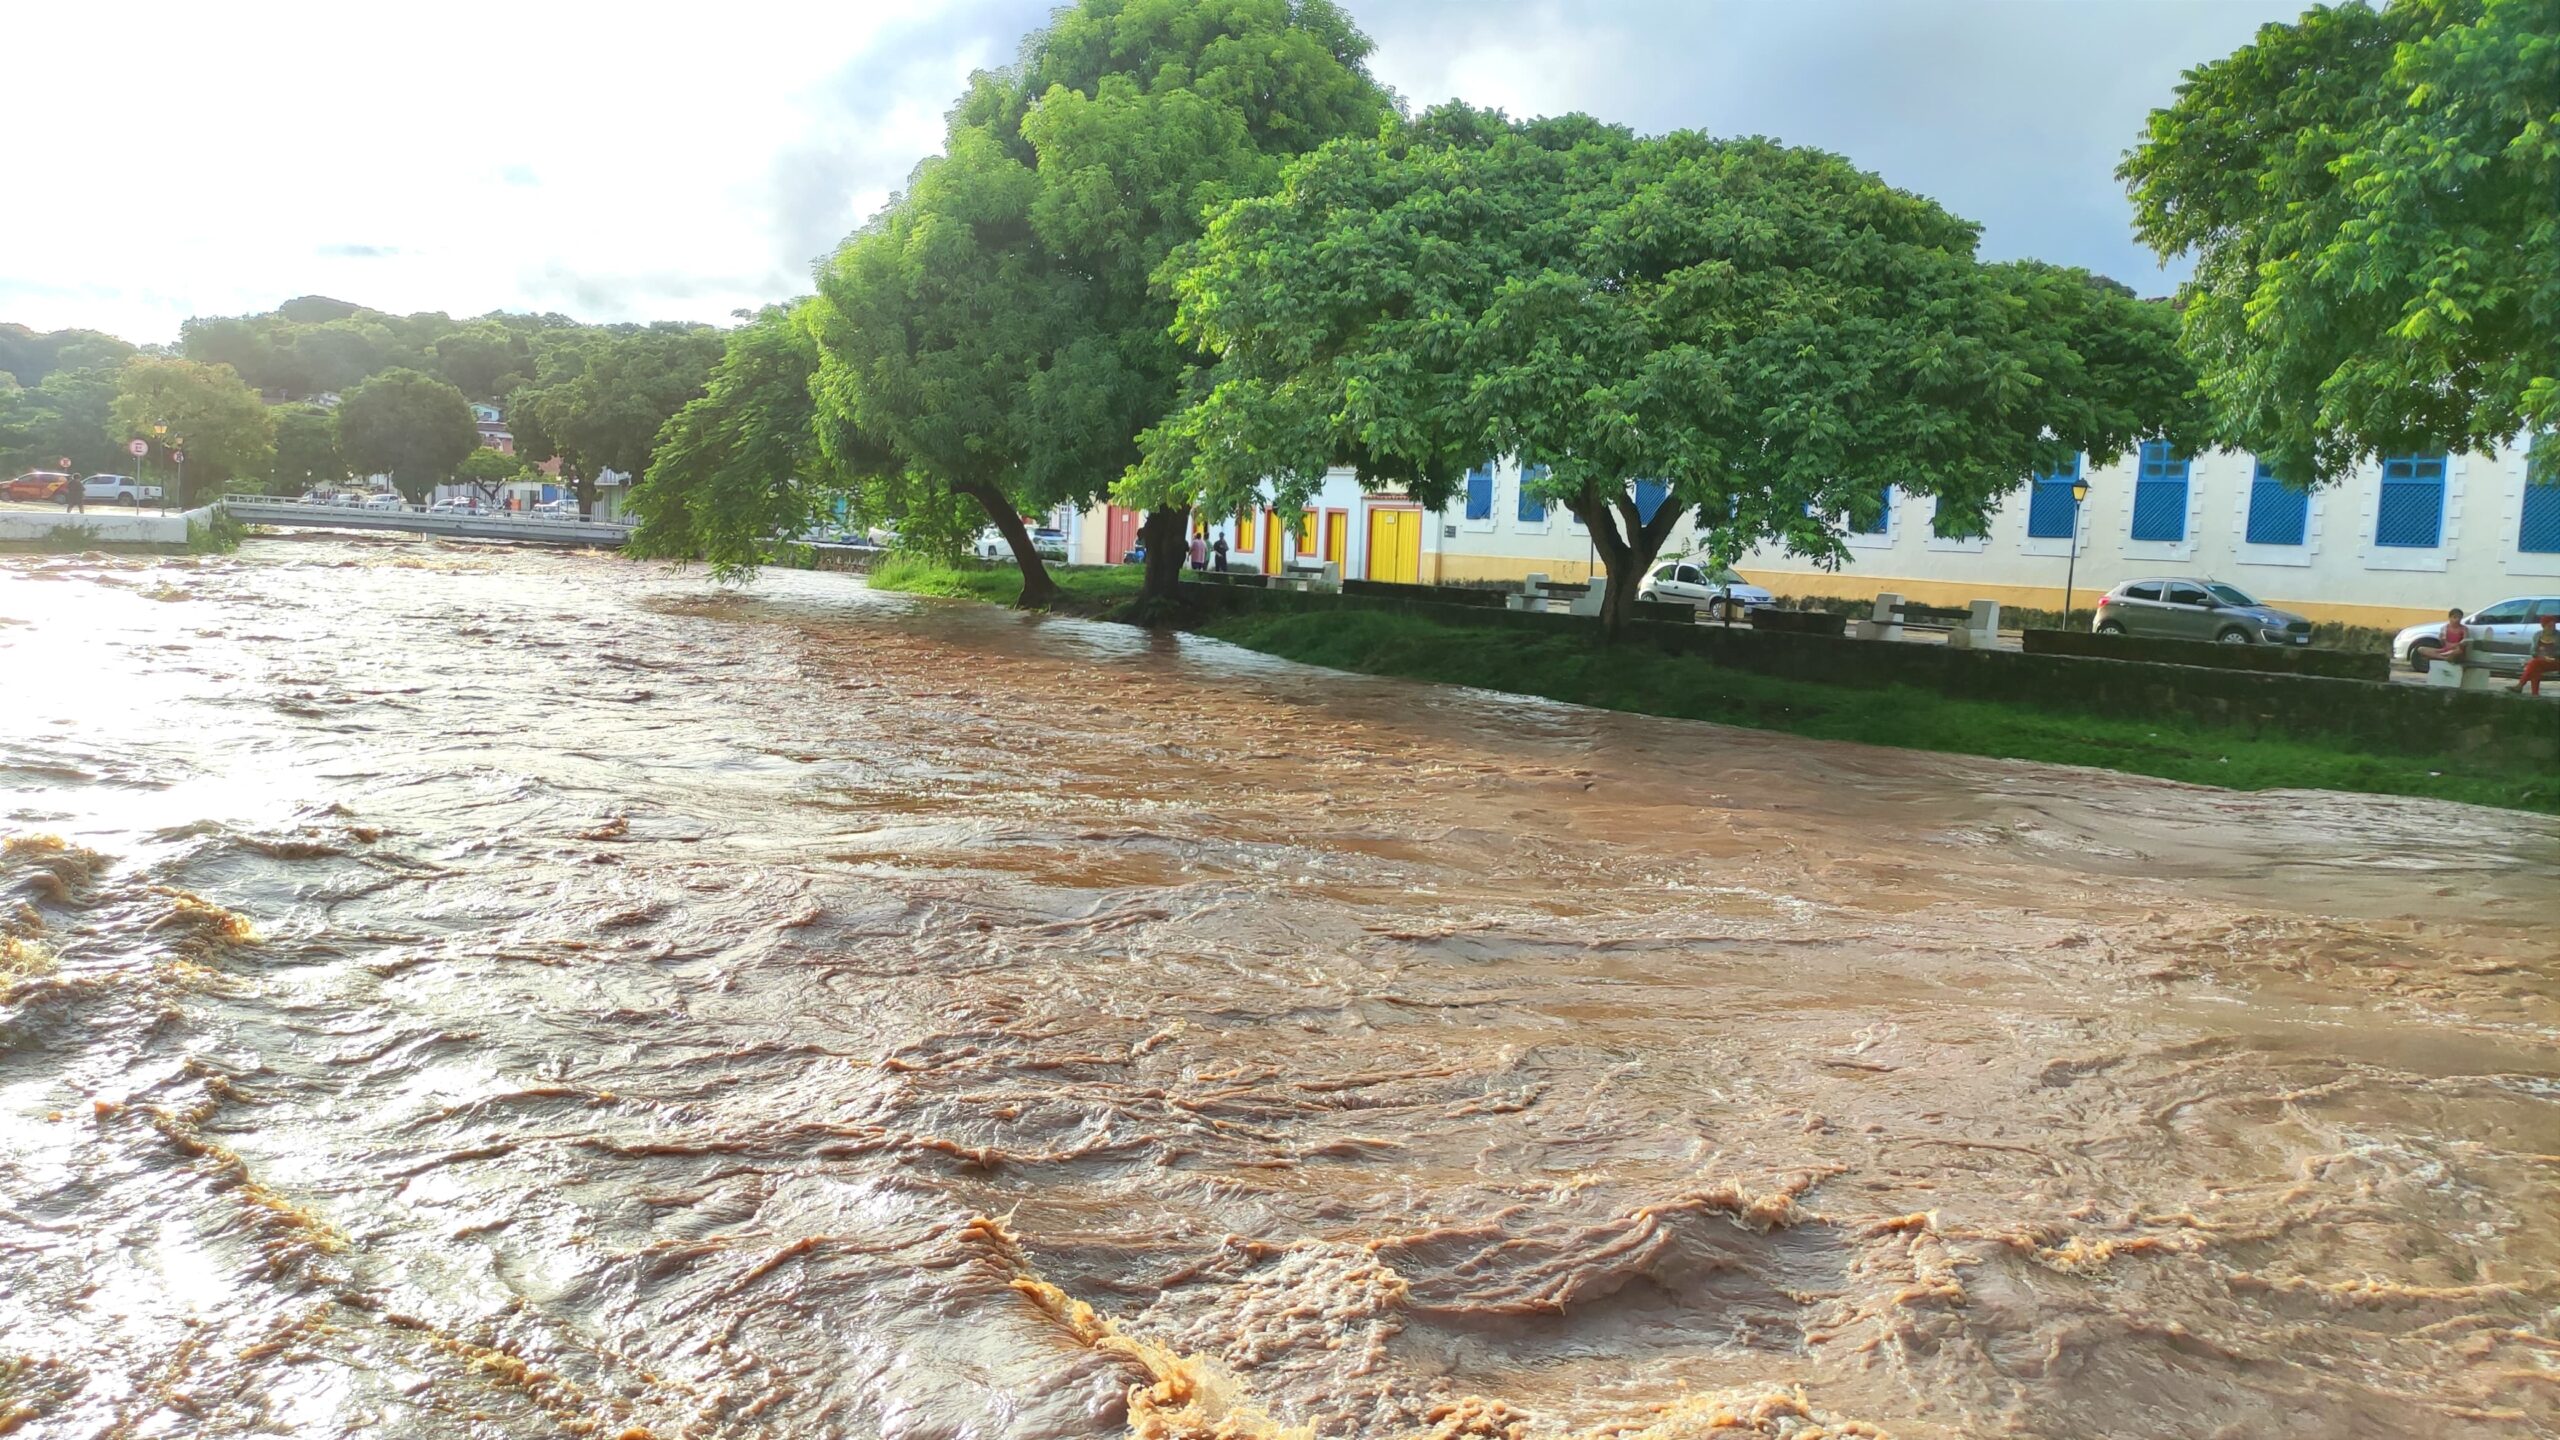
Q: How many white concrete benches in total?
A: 4